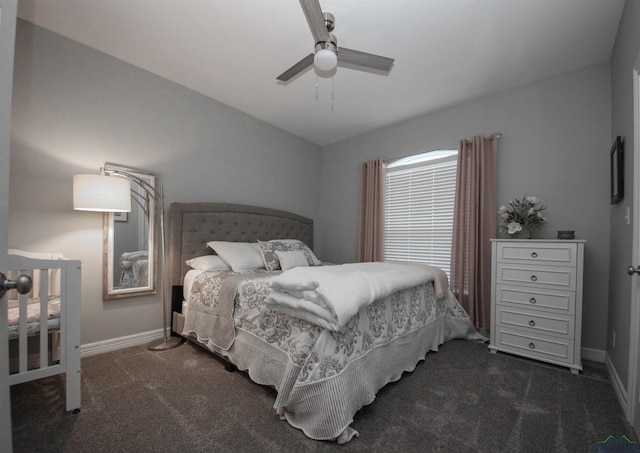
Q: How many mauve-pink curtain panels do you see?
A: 2